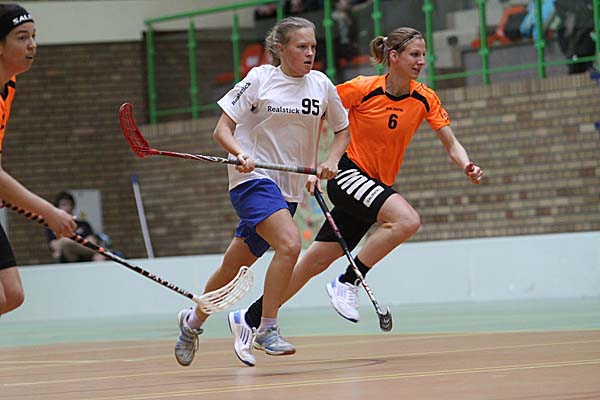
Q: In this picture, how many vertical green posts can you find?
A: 10